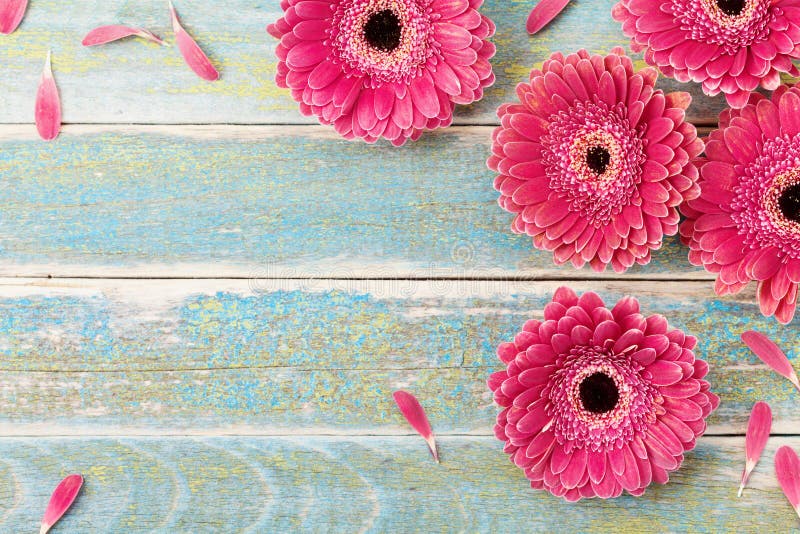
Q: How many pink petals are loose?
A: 10